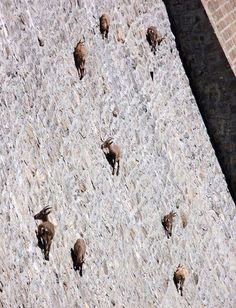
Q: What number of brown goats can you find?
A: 8